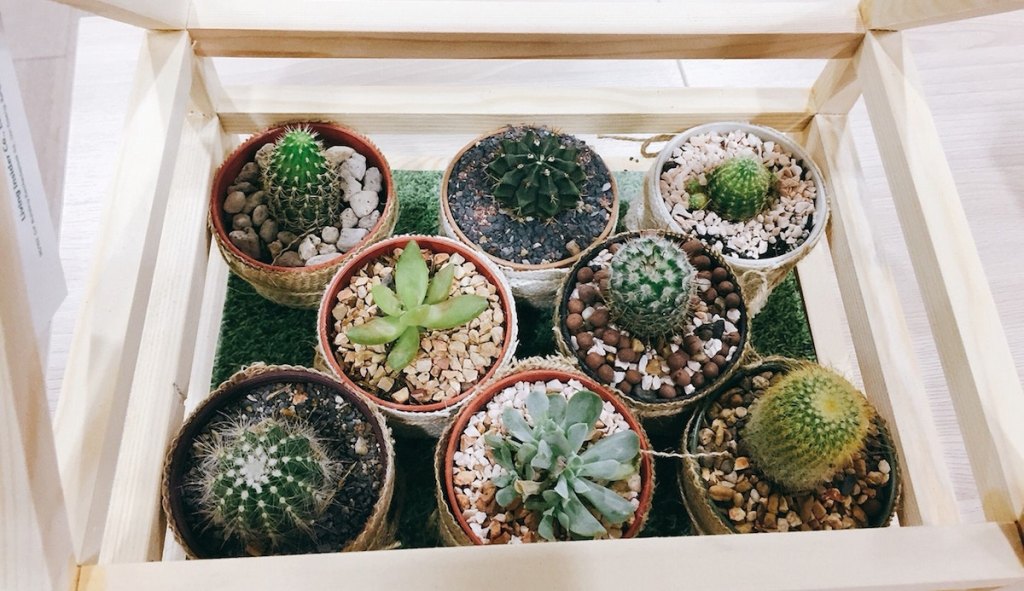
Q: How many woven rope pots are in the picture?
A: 8